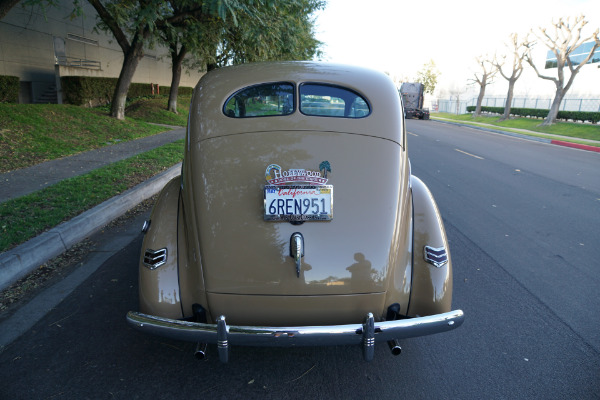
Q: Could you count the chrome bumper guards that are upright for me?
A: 2